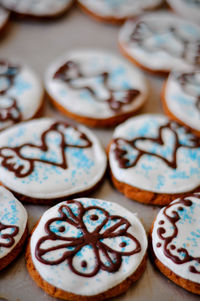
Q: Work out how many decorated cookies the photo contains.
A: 13